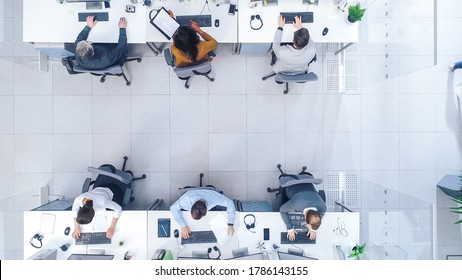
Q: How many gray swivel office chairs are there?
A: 6